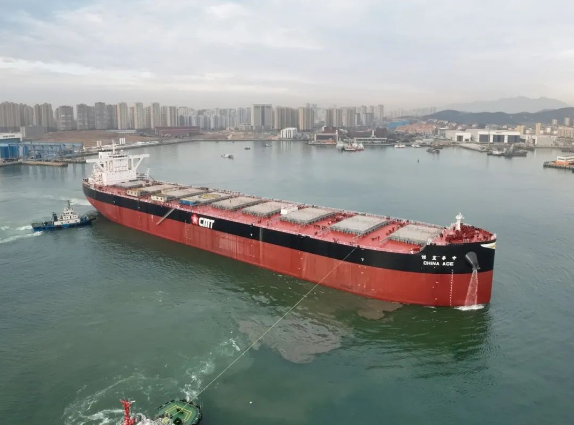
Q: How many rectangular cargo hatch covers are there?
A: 9